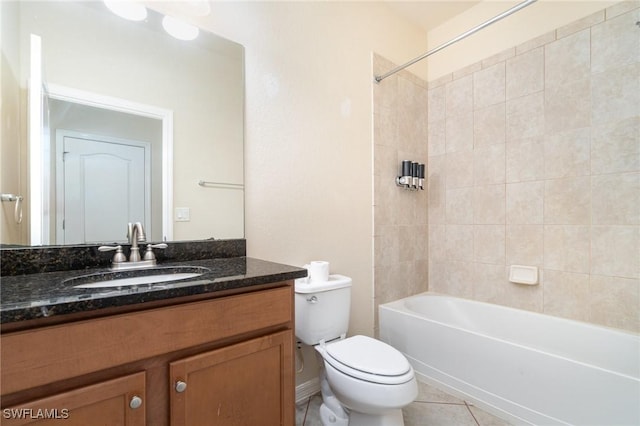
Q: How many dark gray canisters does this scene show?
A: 3